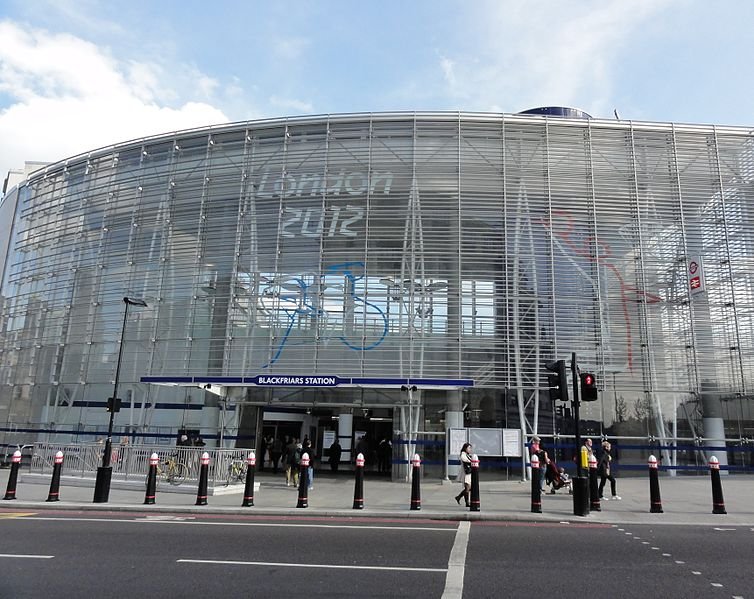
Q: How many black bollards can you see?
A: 13